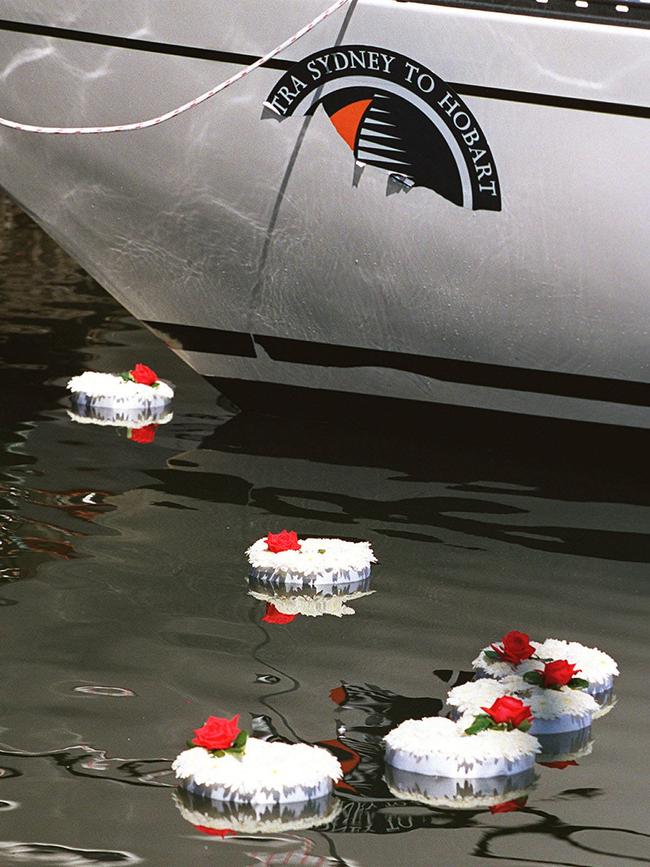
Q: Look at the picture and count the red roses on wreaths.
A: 6